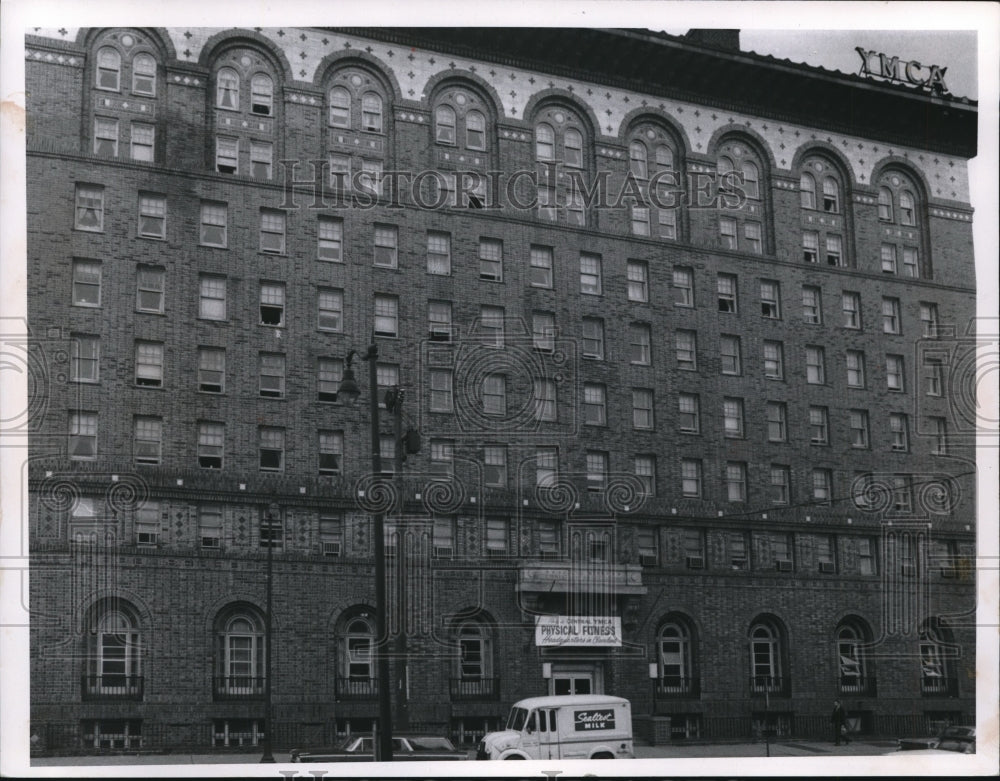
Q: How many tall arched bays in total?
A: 9